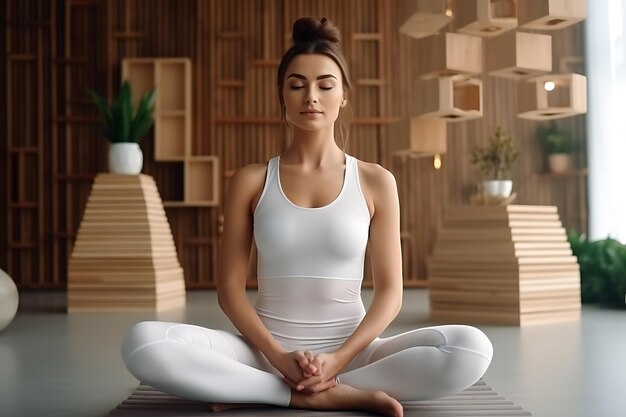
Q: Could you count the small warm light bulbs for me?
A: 3